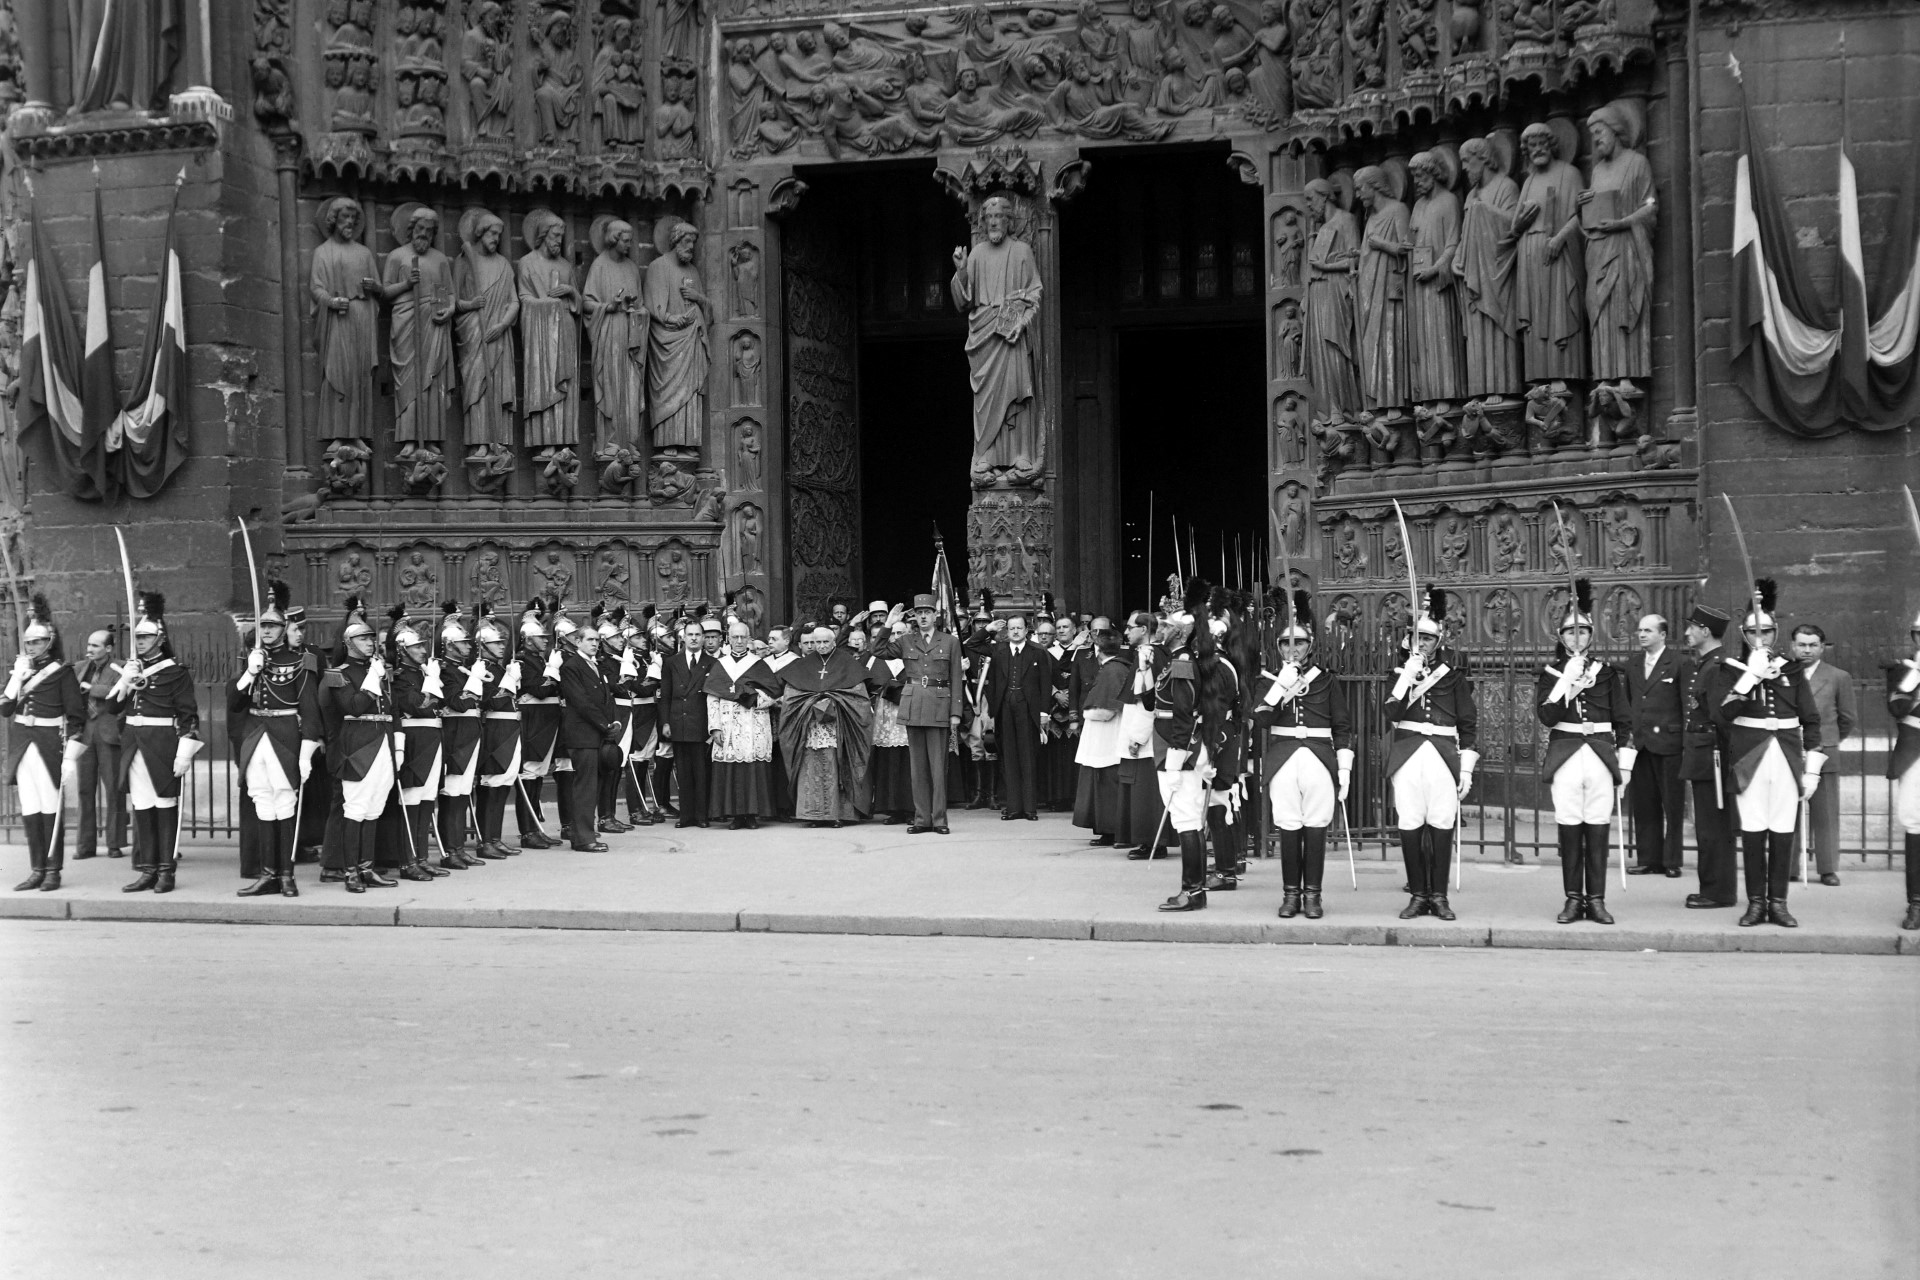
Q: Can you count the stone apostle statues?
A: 12